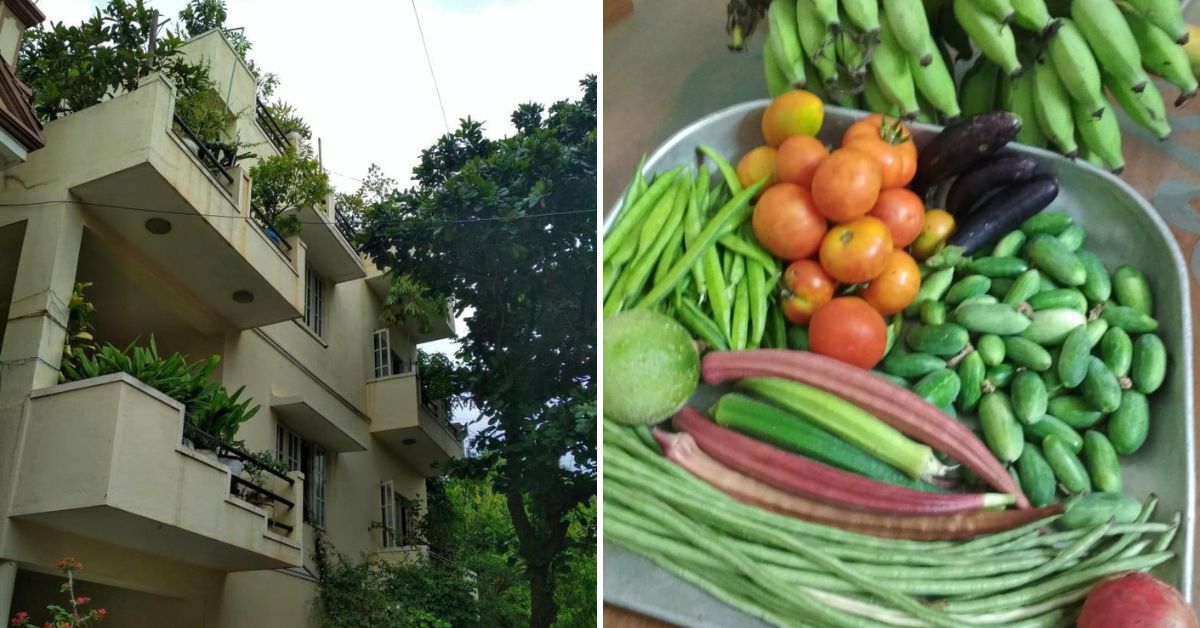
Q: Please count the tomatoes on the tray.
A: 12